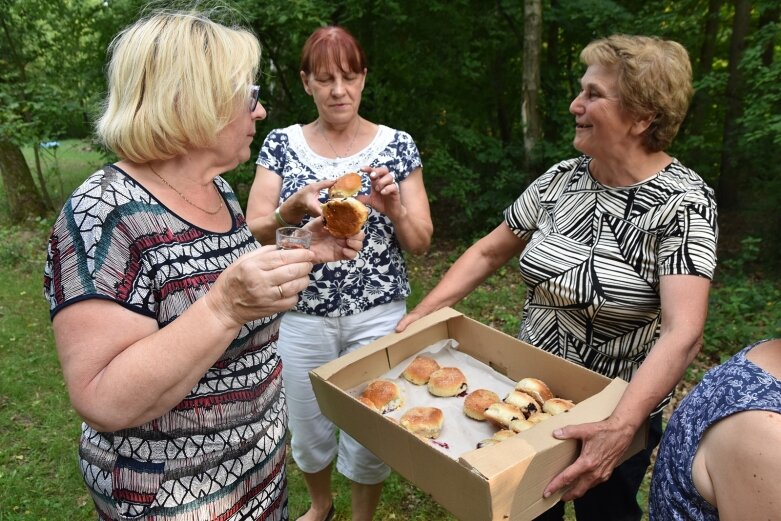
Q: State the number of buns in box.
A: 14